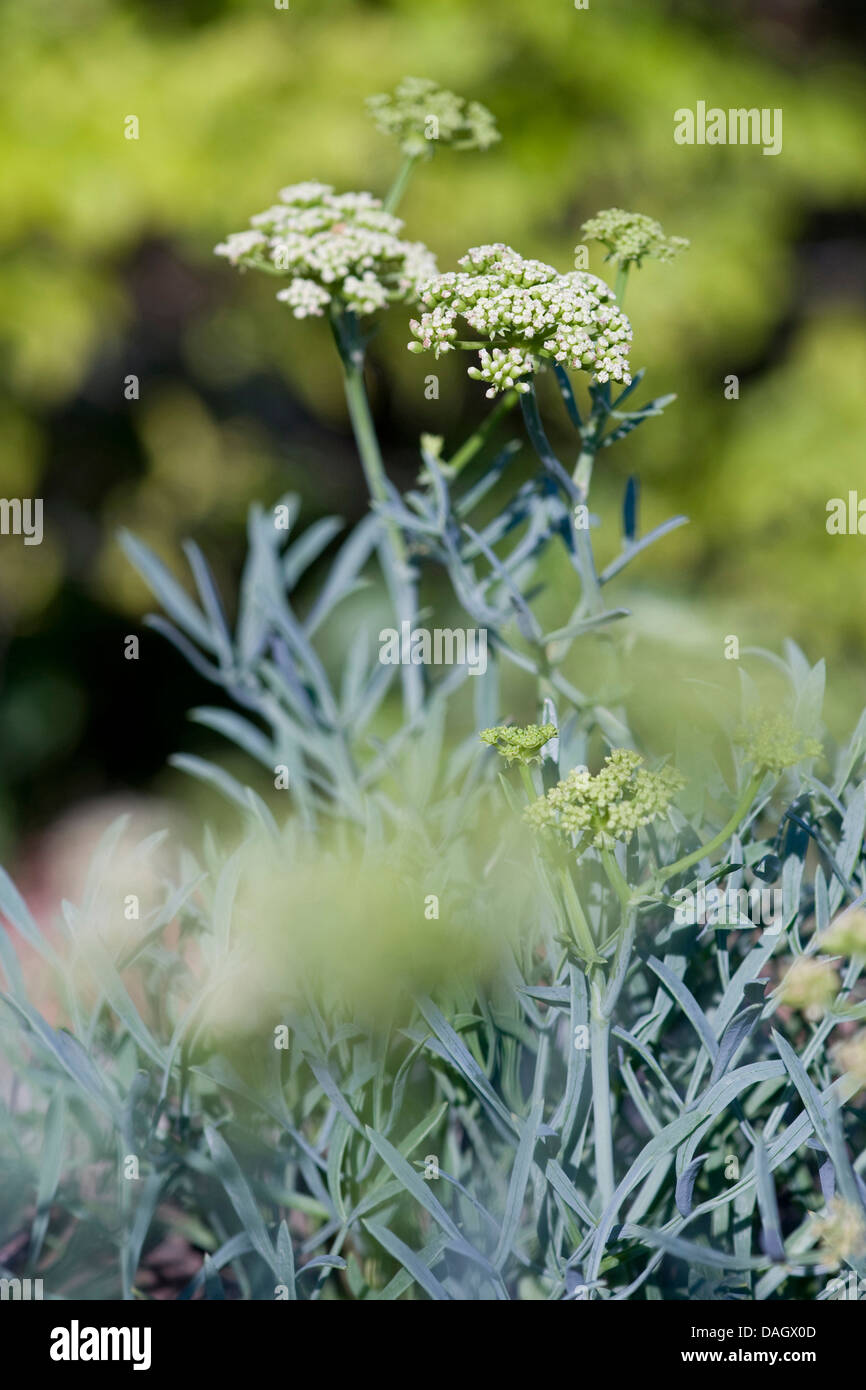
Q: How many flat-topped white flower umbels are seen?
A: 2